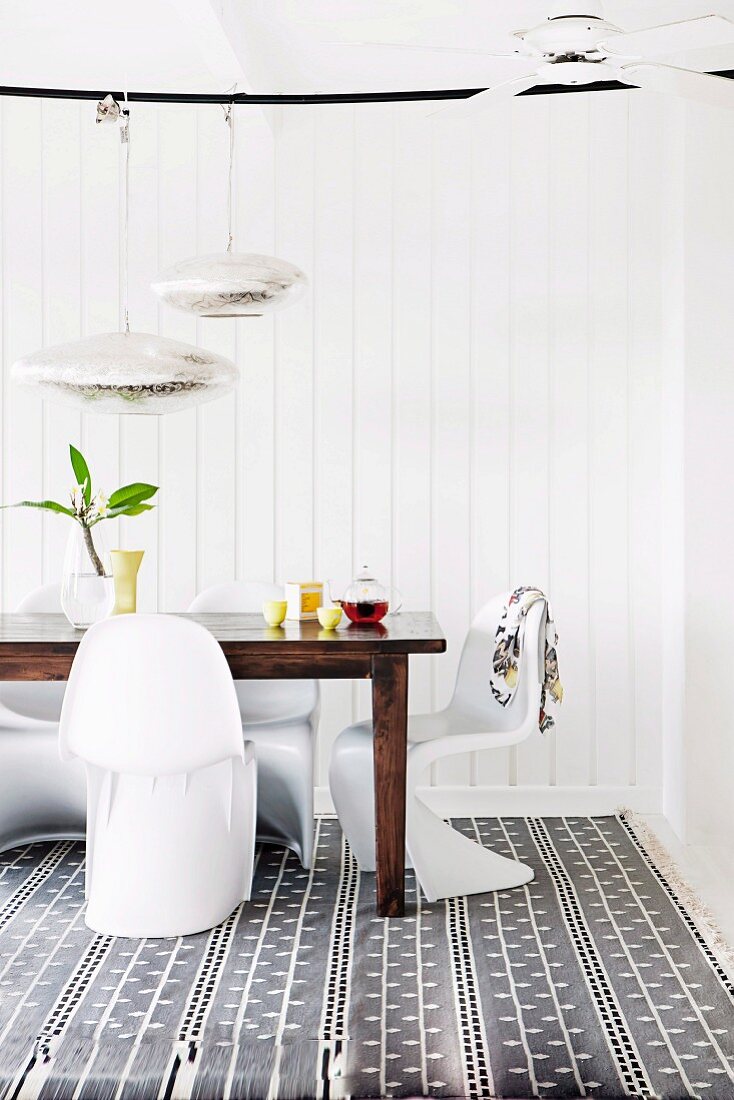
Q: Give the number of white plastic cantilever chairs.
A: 4